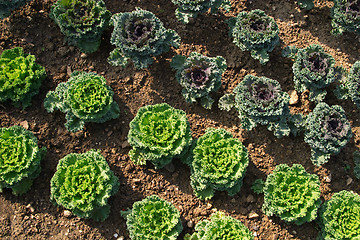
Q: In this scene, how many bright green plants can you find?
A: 10